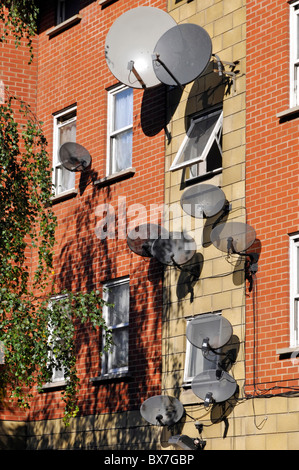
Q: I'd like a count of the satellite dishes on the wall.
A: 10